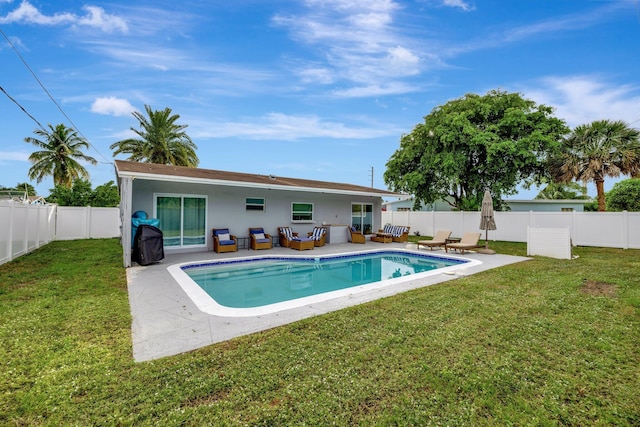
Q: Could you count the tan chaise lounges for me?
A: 2